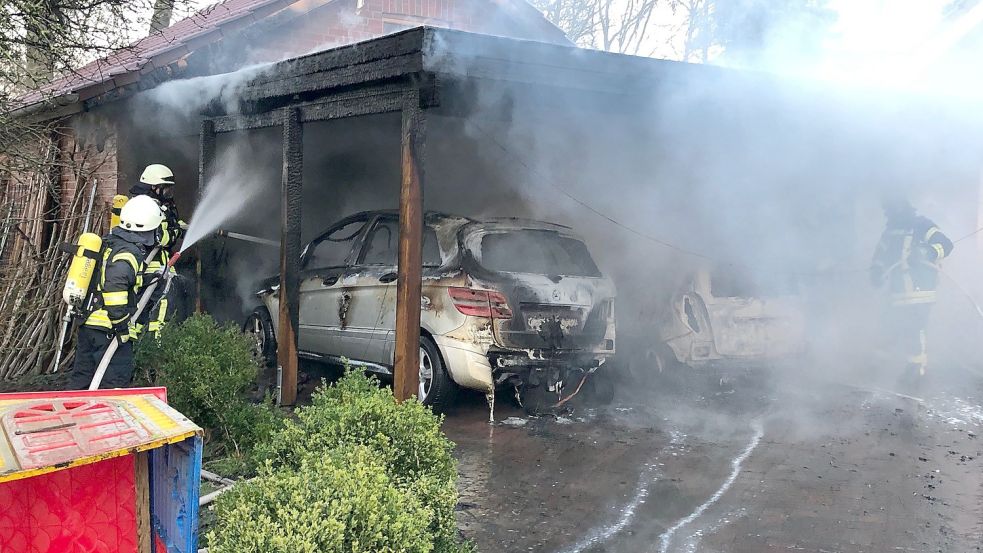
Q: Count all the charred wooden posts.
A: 3